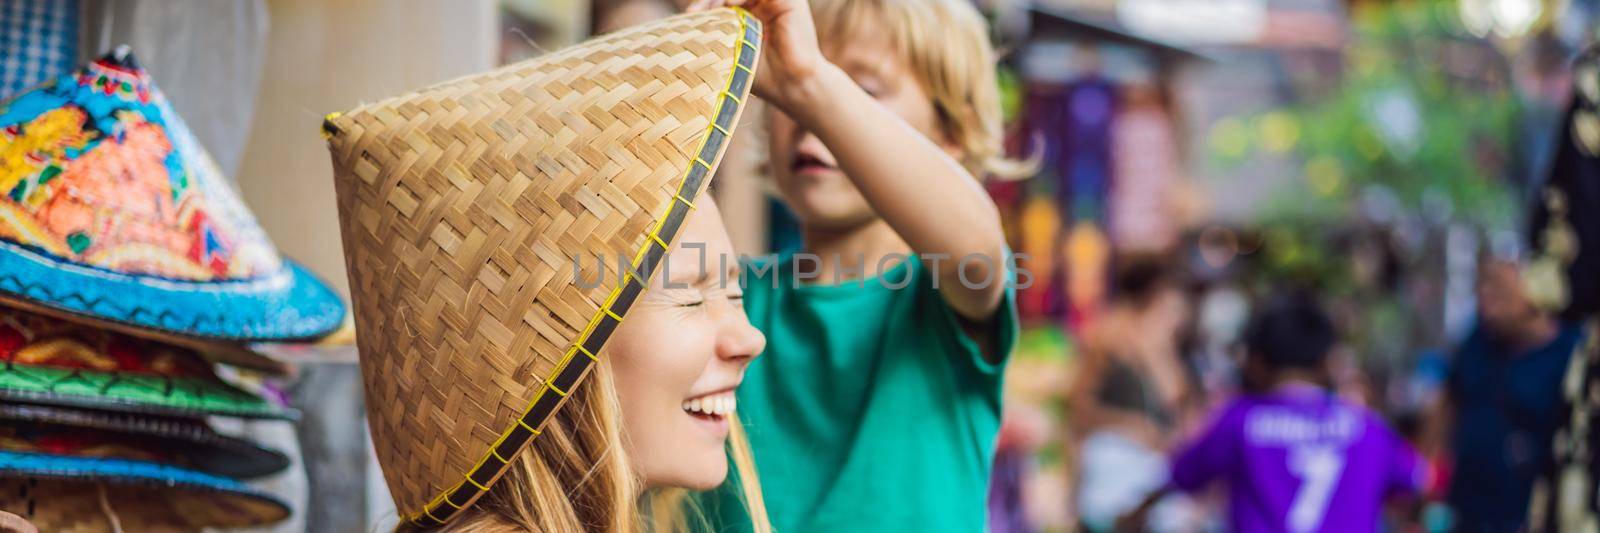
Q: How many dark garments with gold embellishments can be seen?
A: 1